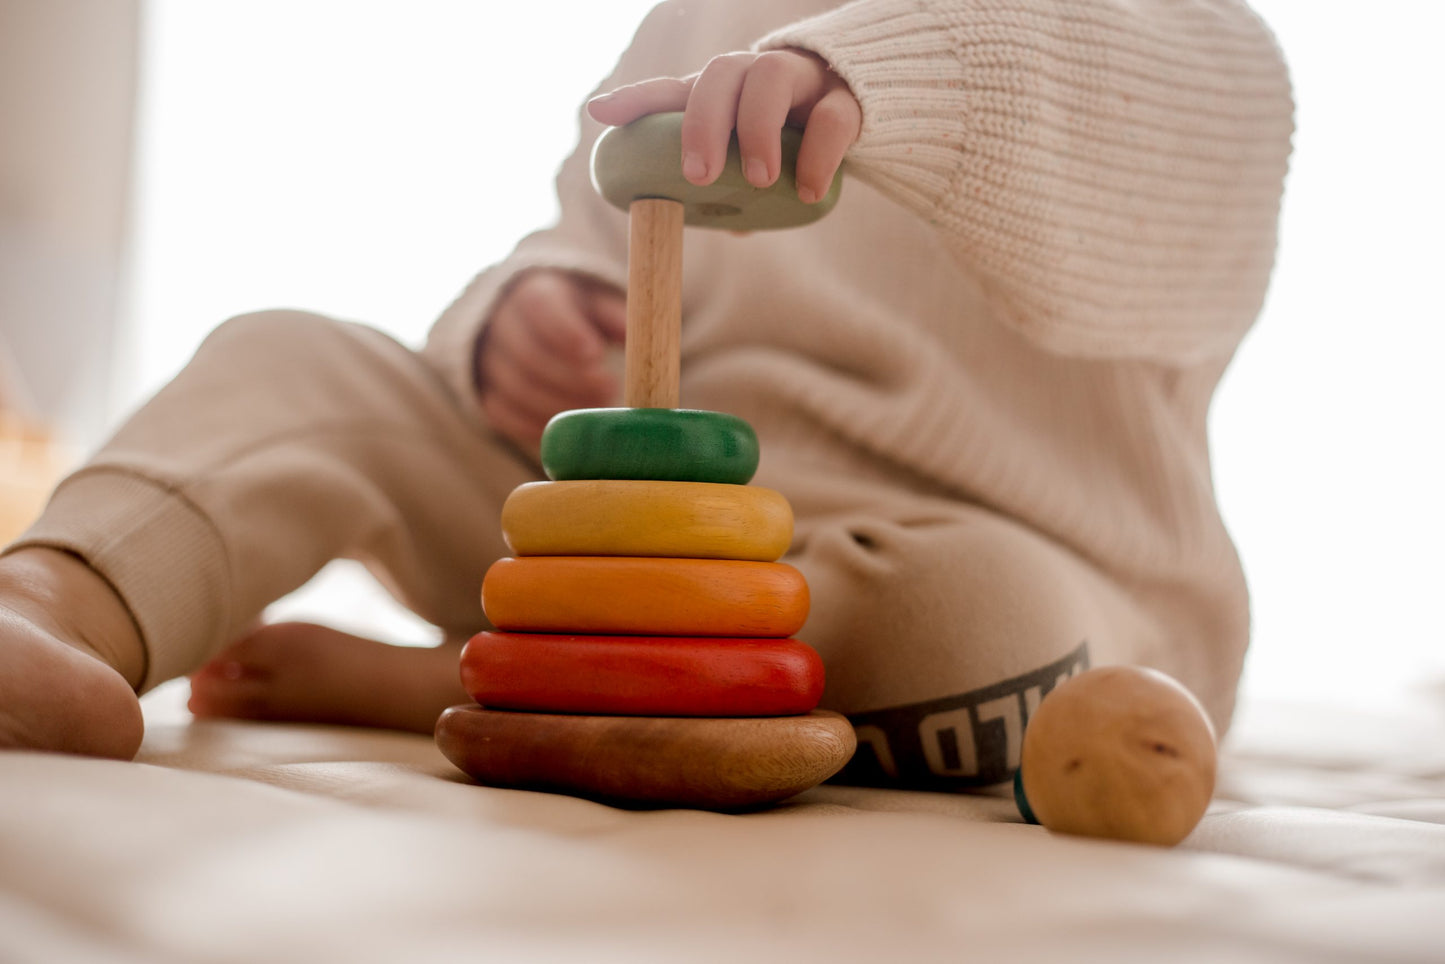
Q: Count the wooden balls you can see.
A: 1